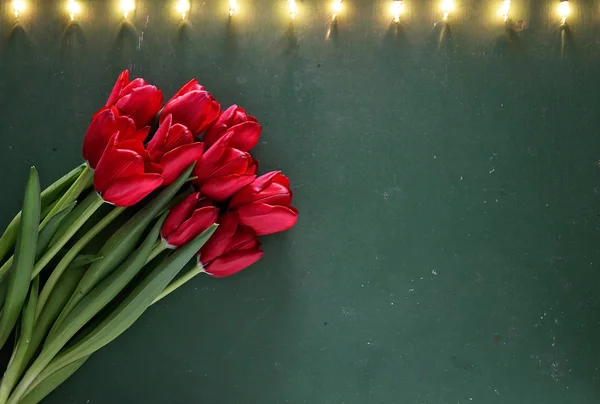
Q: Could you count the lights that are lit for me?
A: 11